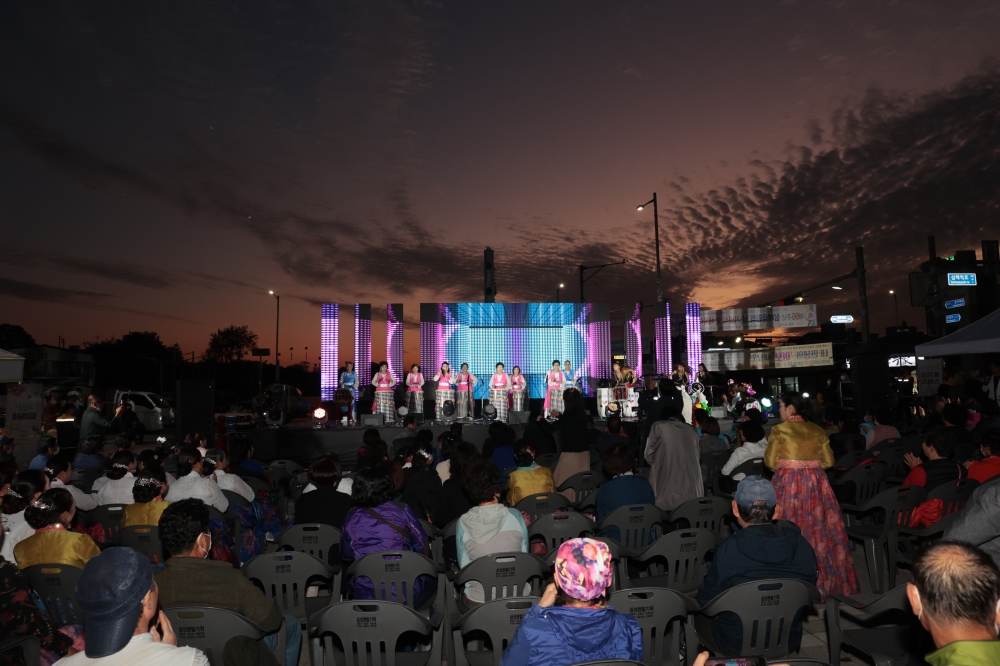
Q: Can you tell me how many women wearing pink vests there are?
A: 7